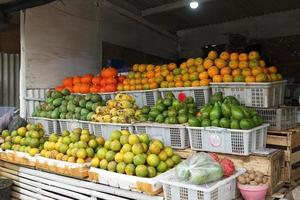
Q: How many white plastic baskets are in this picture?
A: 11